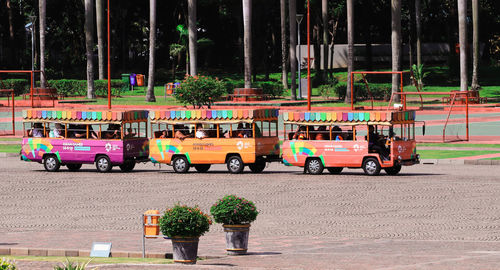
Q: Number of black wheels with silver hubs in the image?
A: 6